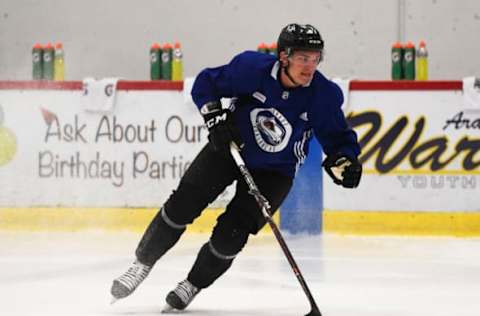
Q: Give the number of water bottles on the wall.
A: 11